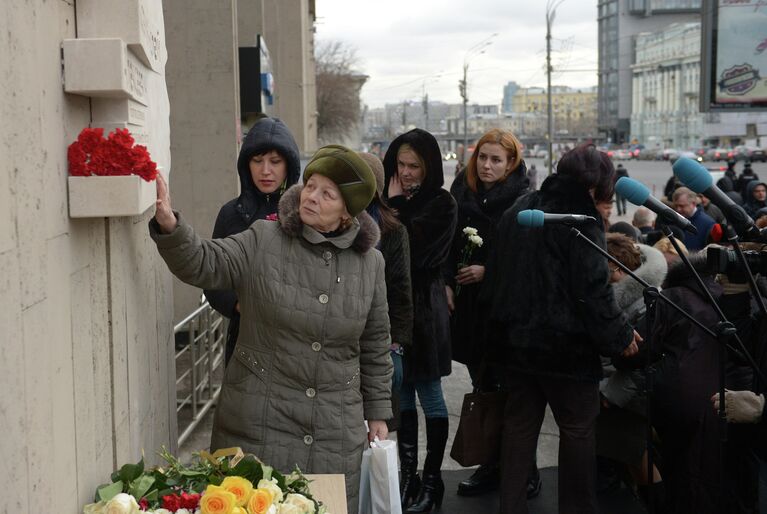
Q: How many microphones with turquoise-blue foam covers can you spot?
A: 3